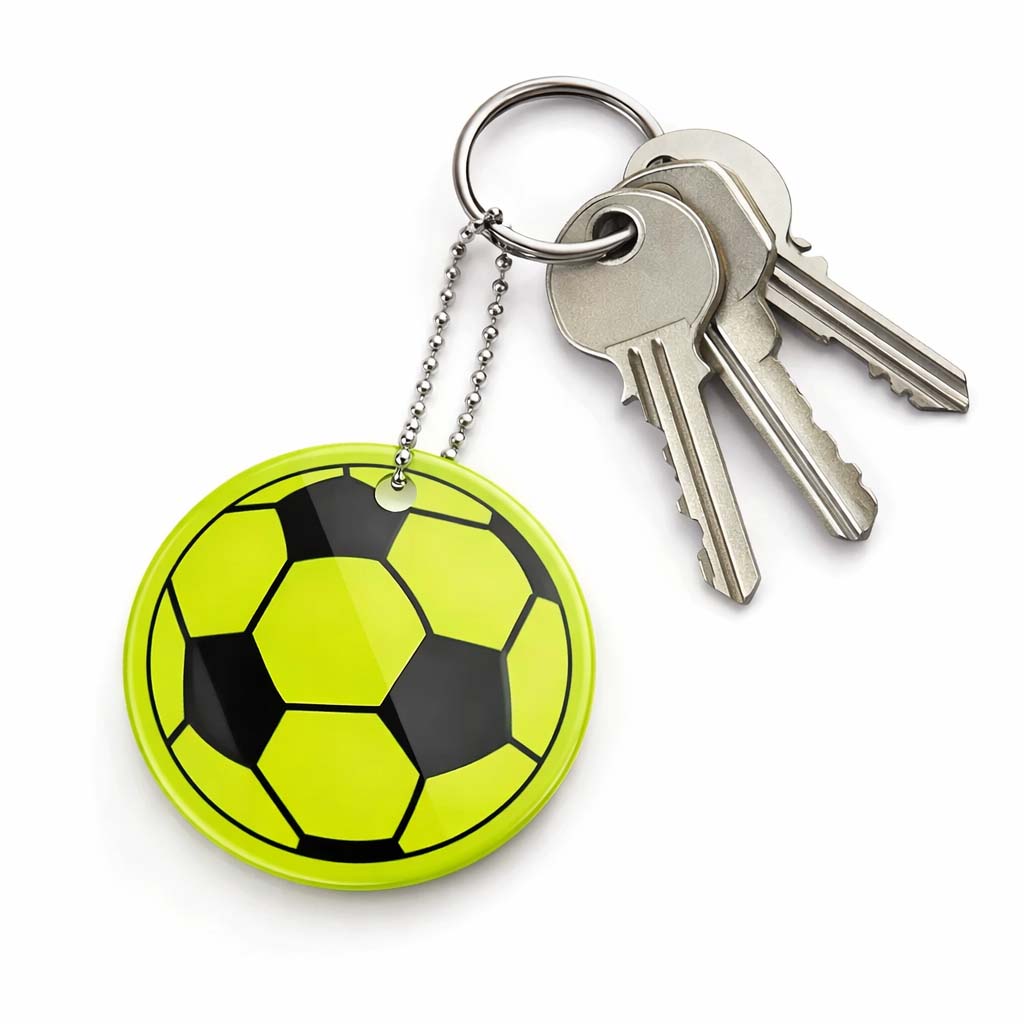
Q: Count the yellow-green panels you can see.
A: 10